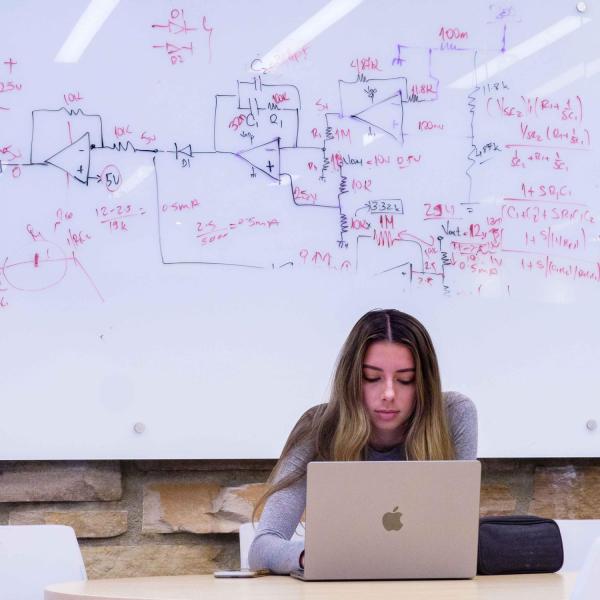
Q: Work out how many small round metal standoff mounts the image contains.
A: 3